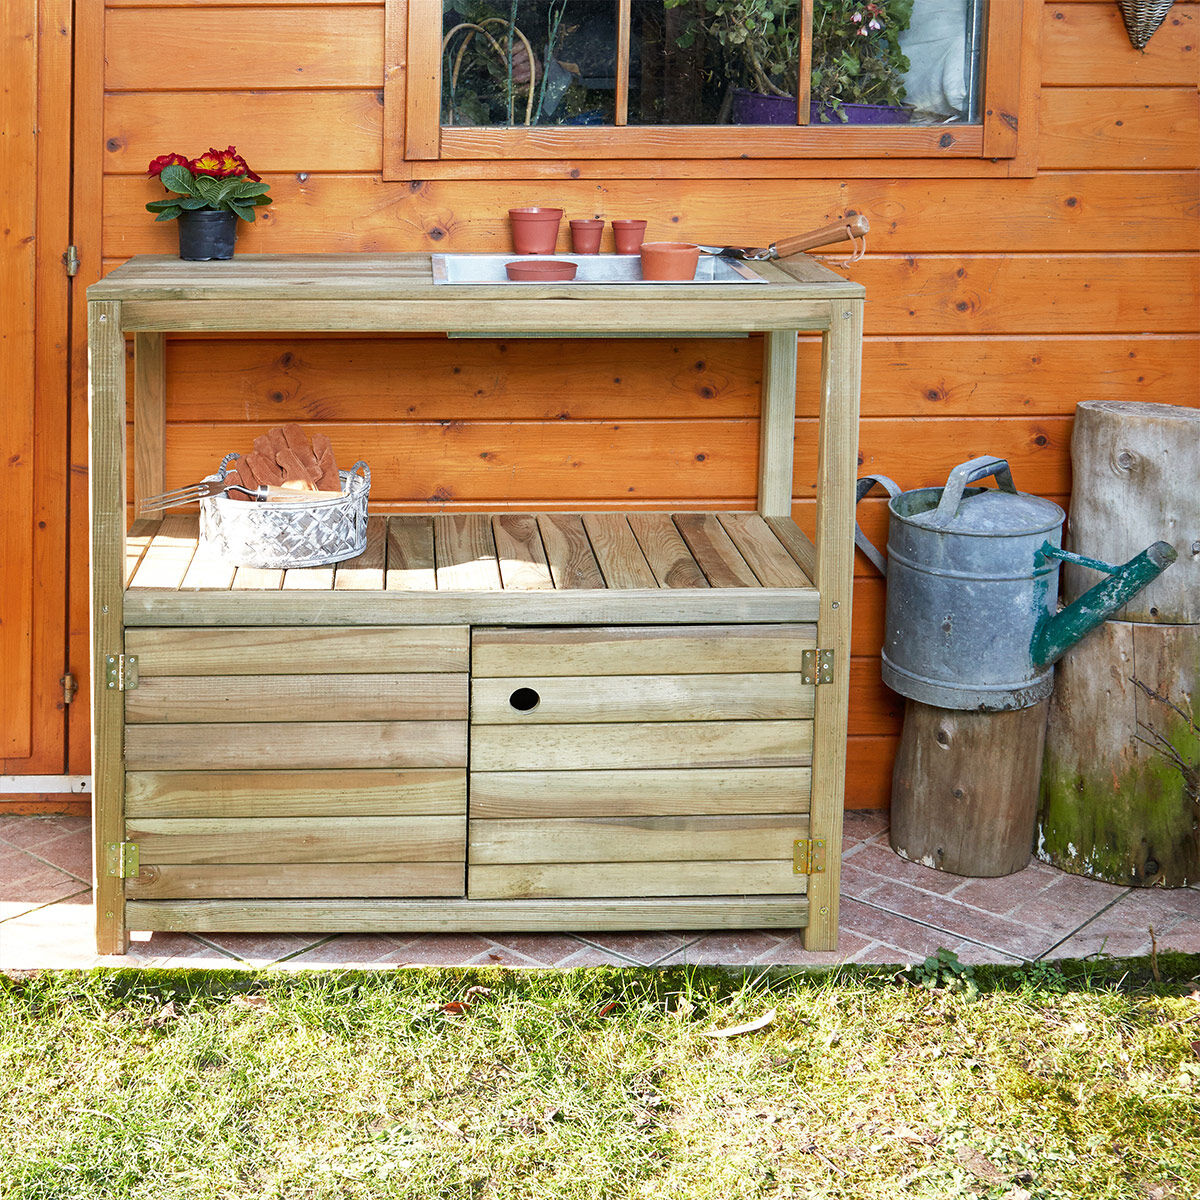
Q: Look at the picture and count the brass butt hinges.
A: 4